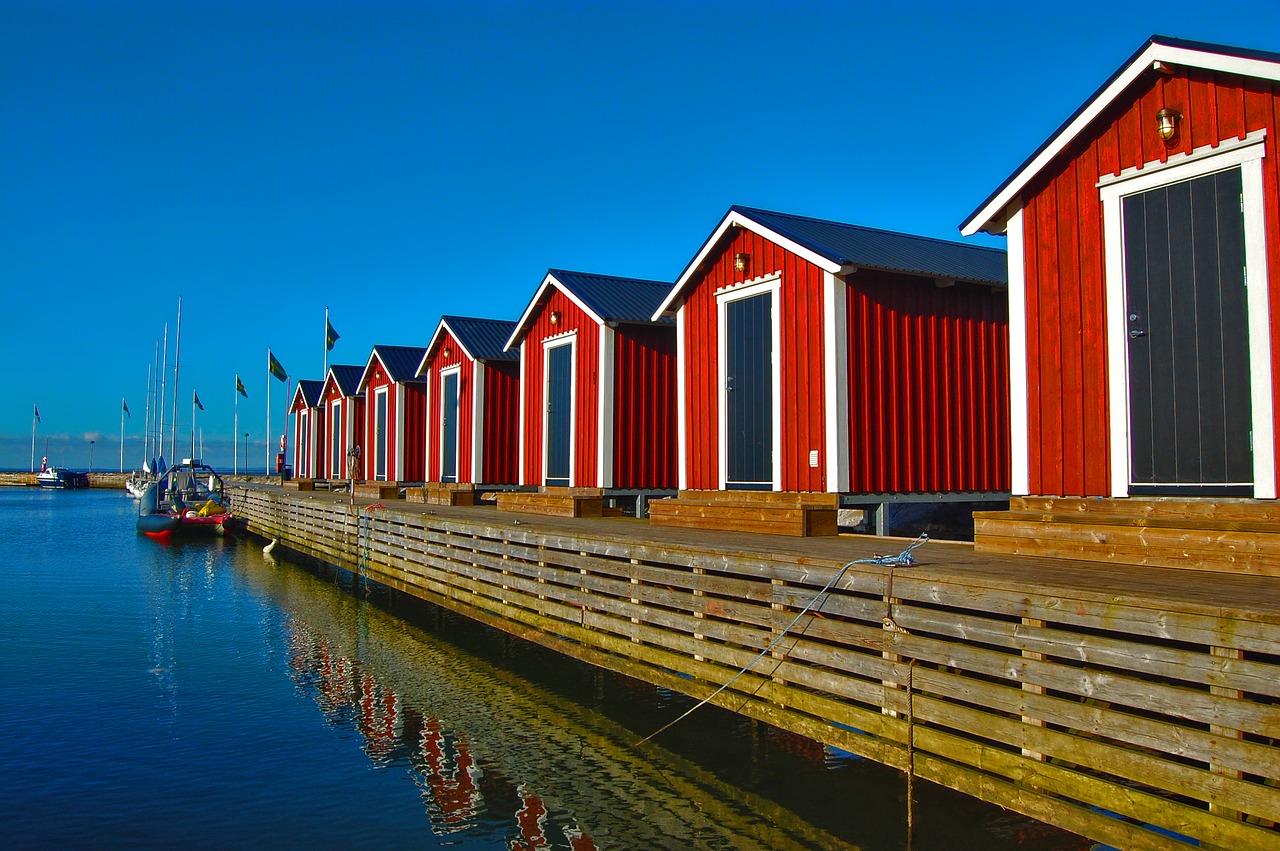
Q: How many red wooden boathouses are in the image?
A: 7